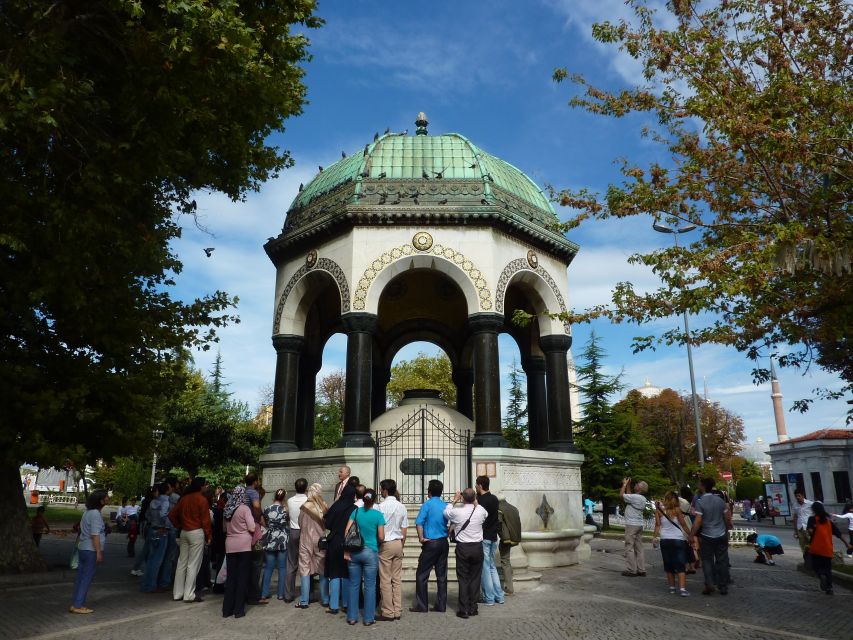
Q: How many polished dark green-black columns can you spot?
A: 8